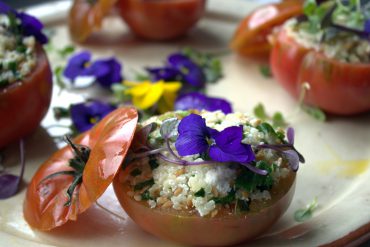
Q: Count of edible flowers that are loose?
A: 5